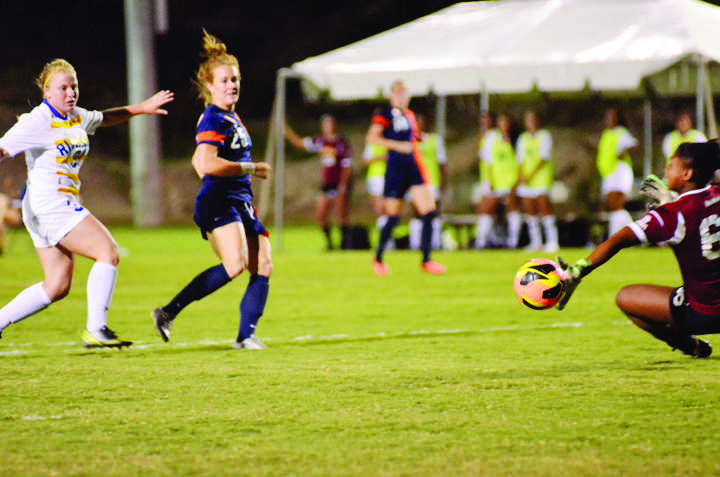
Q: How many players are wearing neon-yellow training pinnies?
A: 7